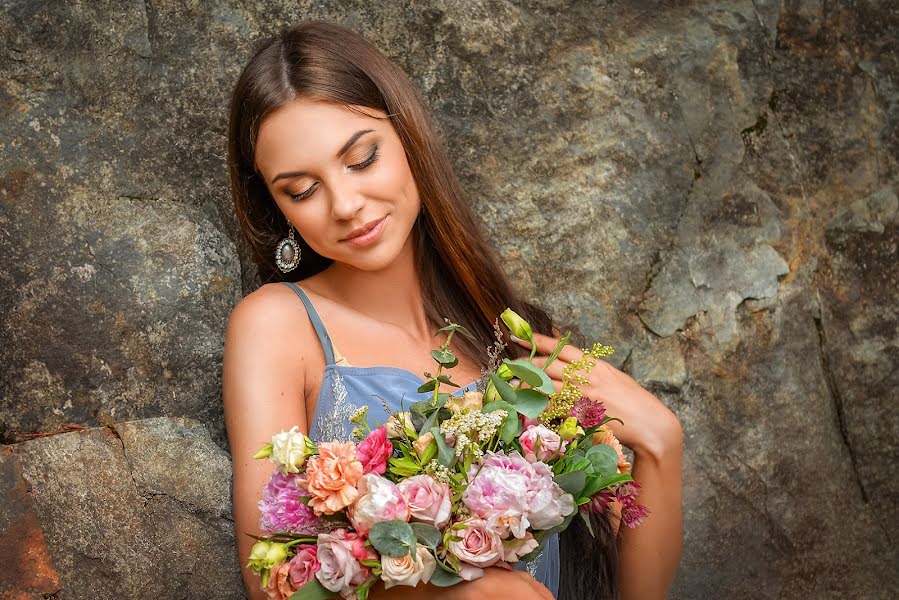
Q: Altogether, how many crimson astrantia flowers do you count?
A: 4